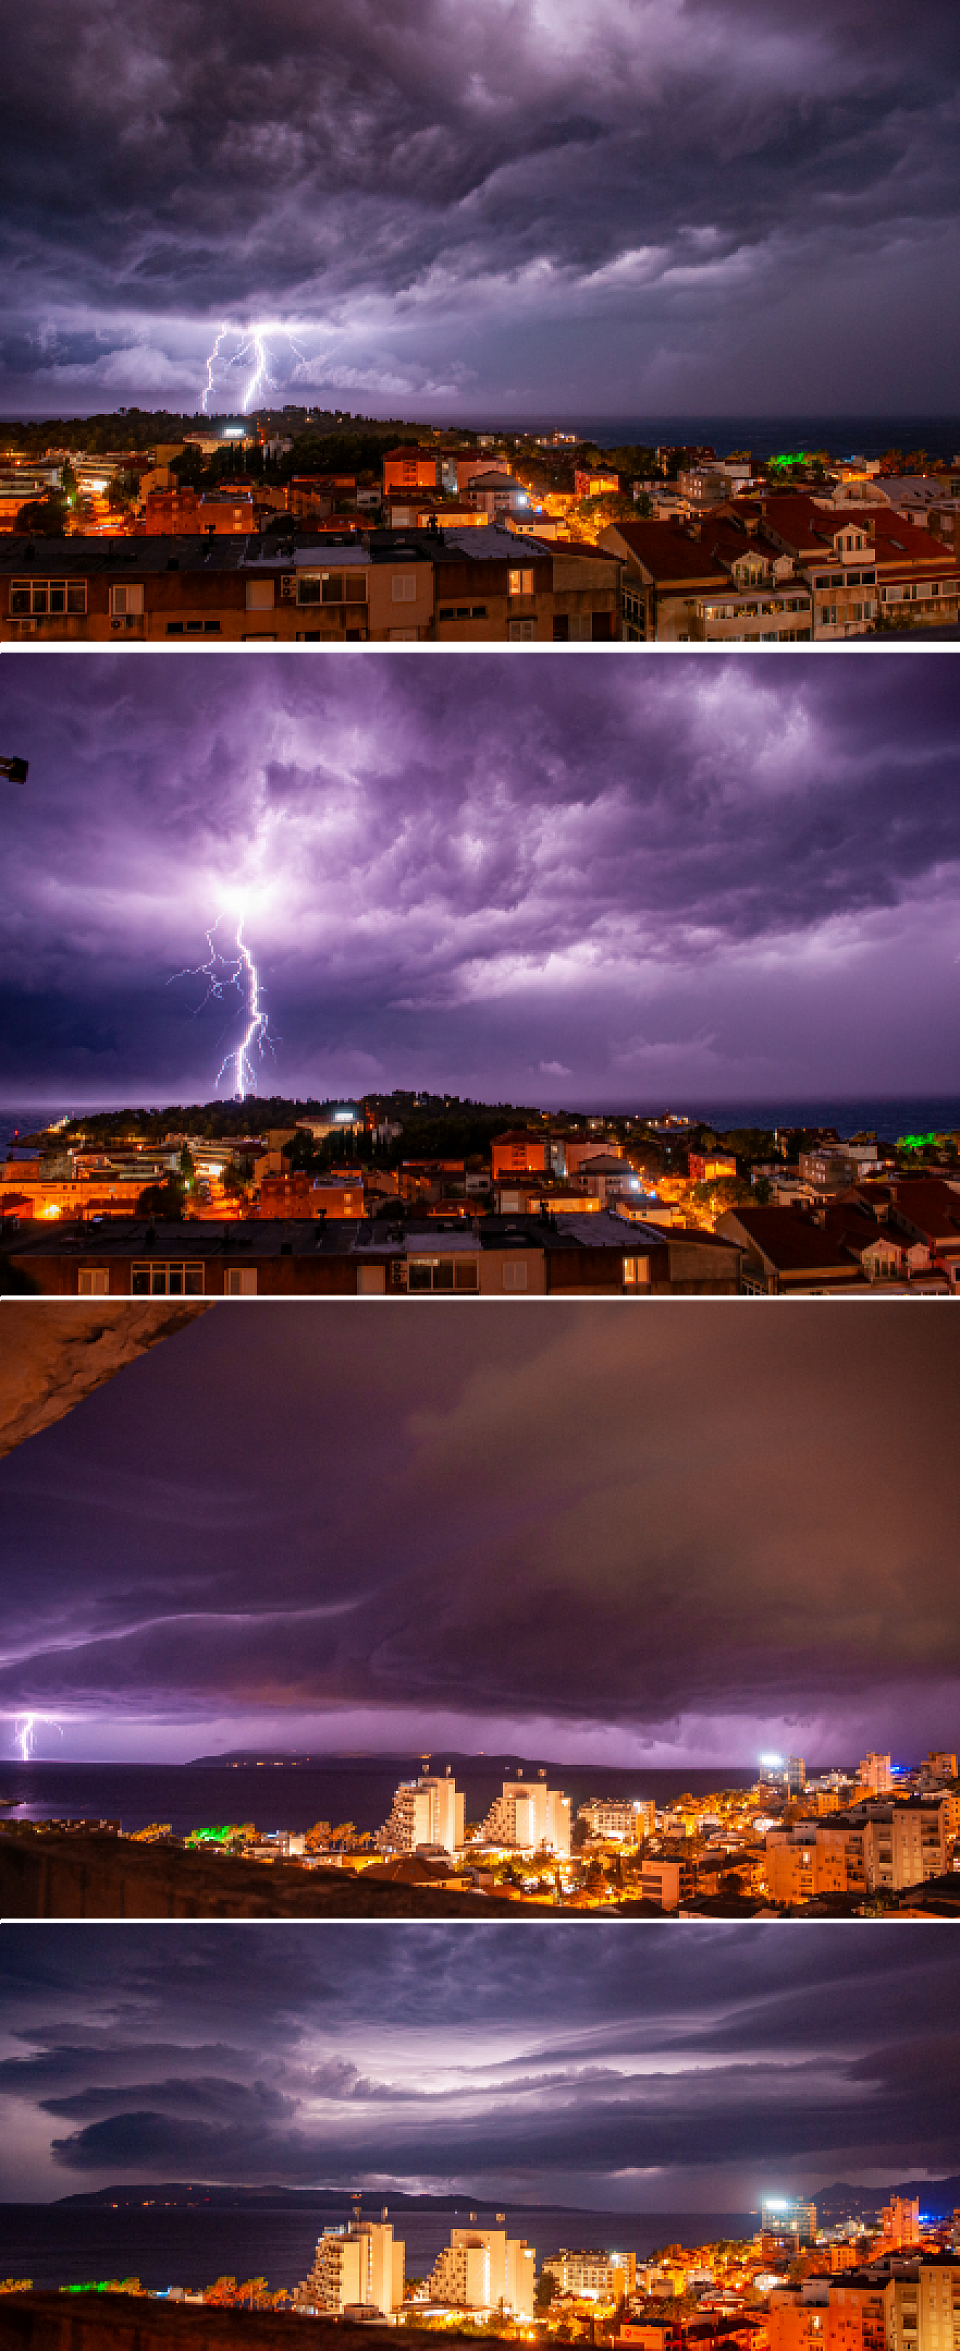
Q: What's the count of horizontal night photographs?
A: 4